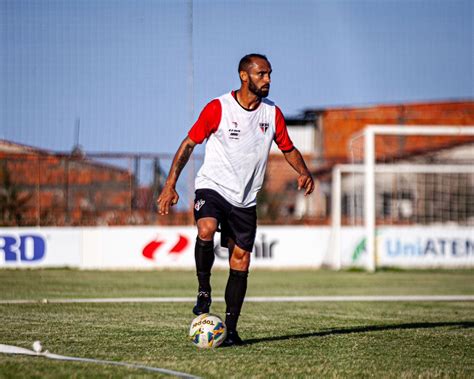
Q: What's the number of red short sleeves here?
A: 2